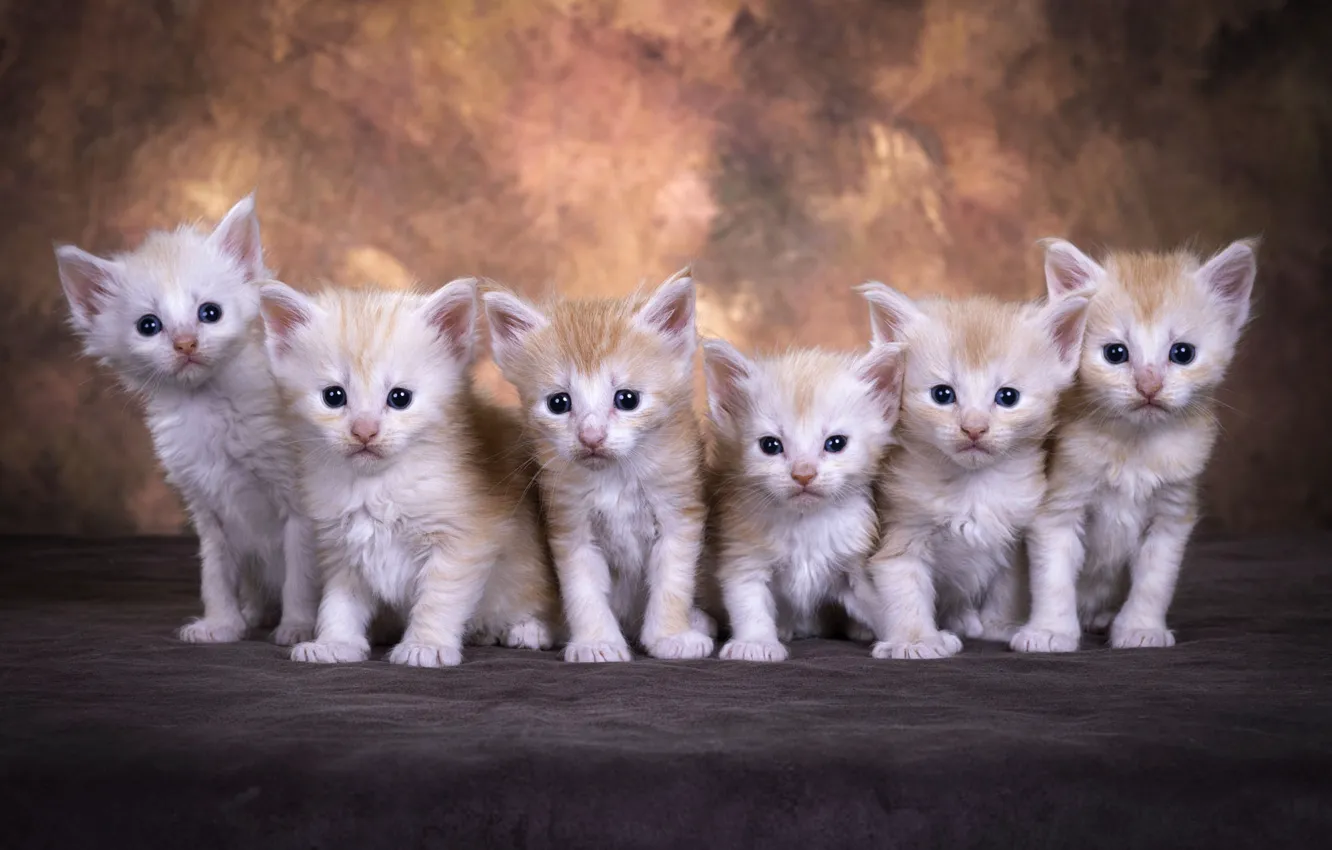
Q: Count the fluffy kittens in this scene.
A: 6